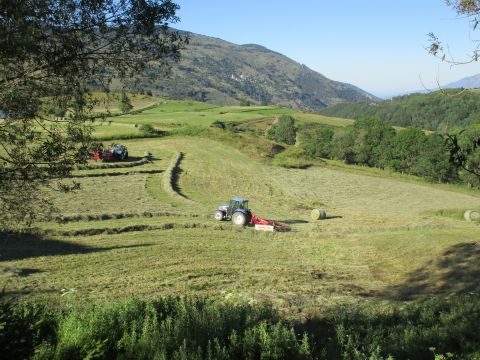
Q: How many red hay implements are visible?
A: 2